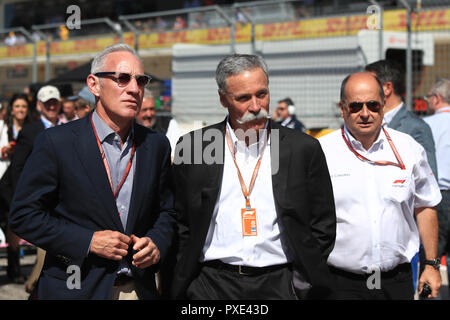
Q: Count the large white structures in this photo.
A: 1